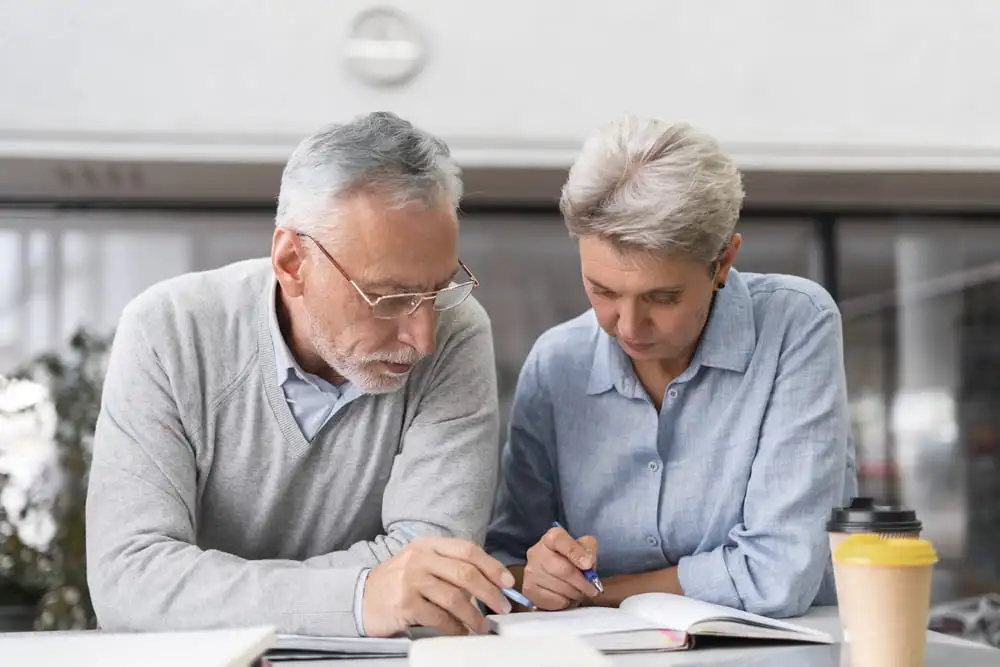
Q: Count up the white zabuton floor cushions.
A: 0